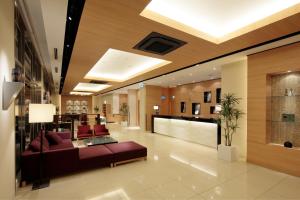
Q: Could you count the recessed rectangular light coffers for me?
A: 4